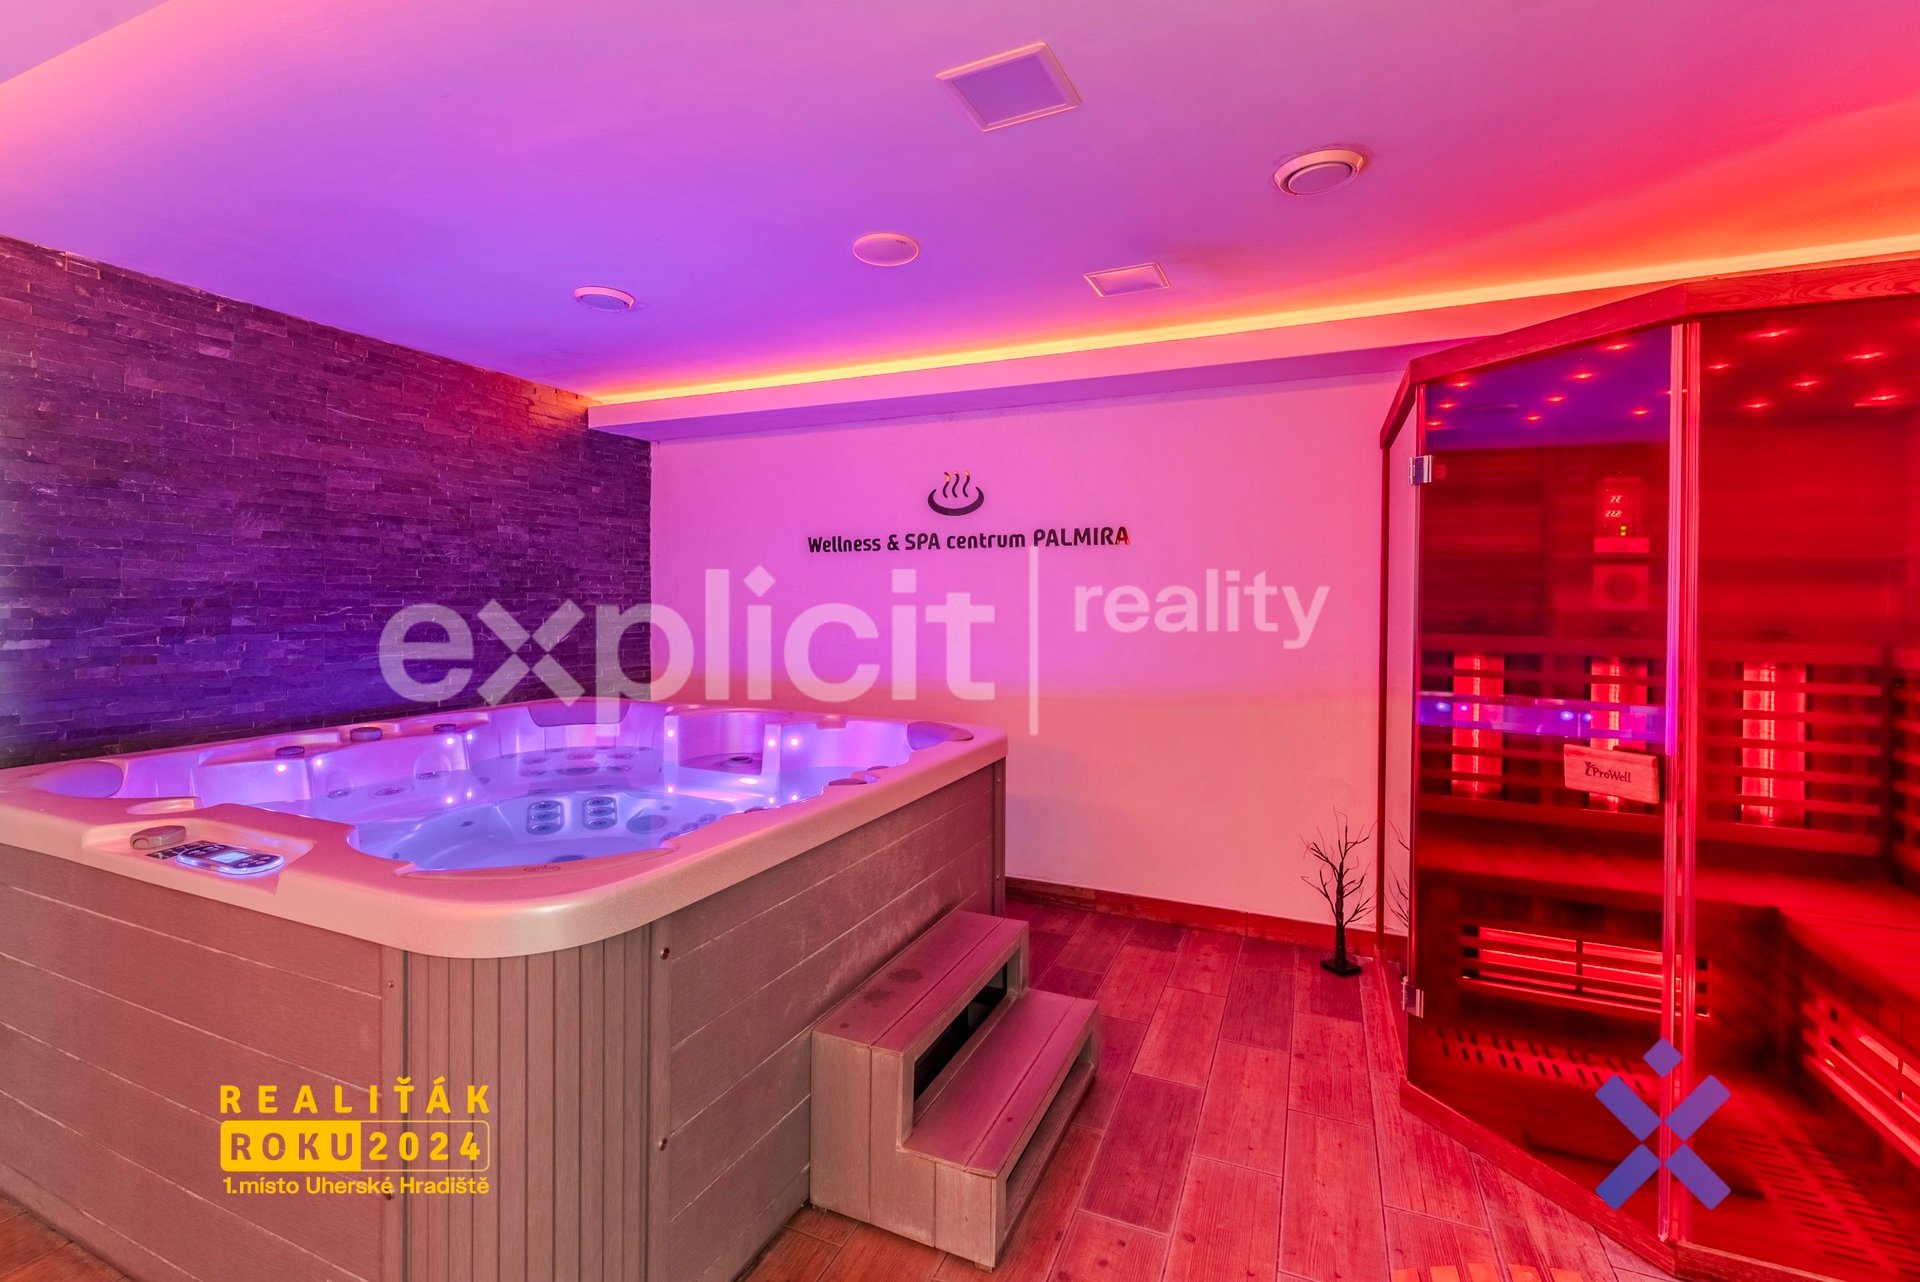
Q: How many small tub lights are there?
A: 12